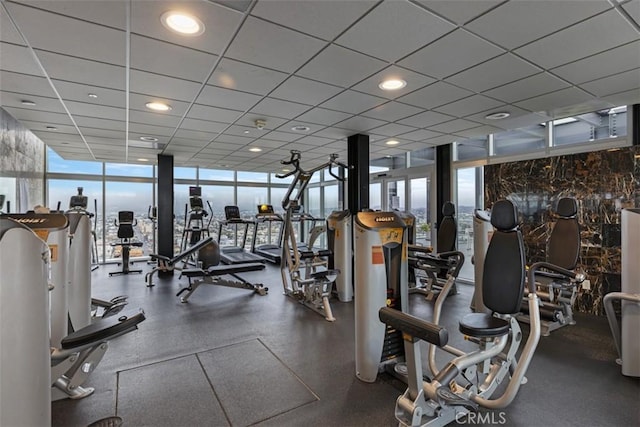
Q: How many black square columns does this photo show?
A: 3